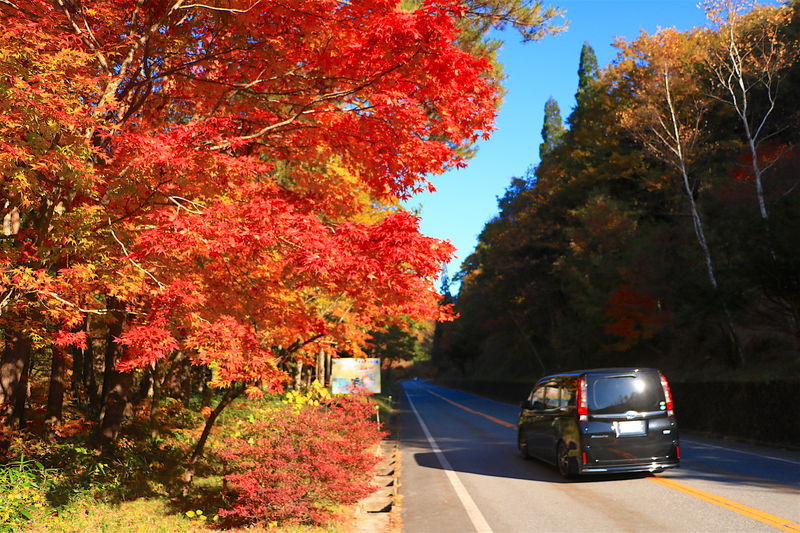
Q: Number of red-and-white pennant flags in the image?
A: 0